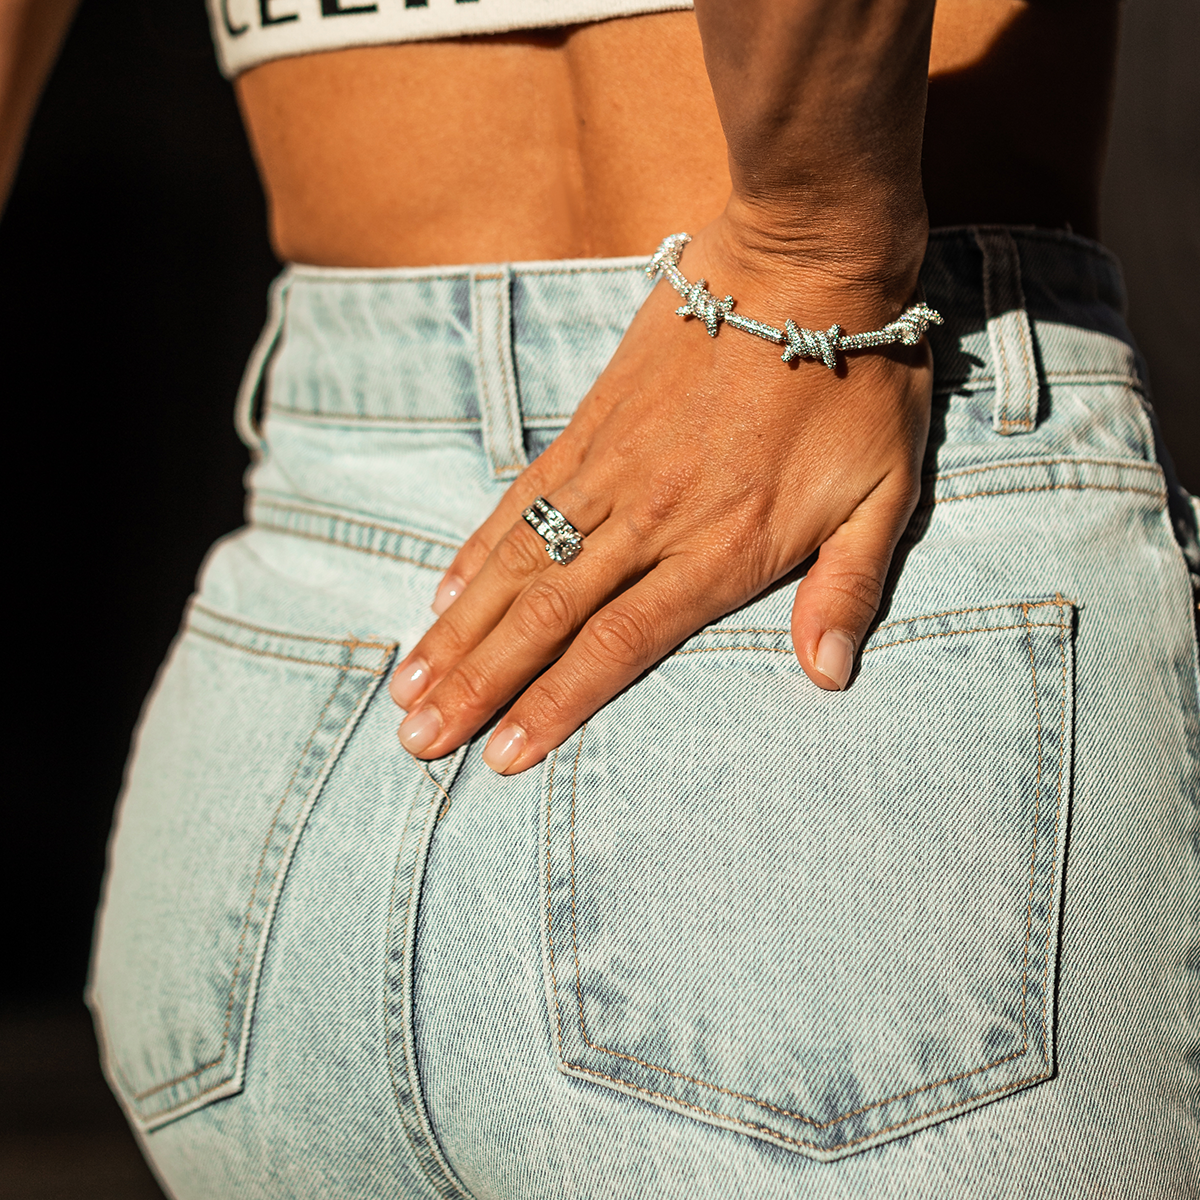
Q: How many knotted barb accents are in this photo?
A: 4